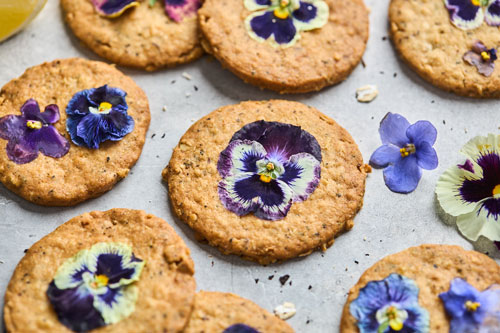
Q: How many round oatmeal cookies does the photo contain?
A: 8